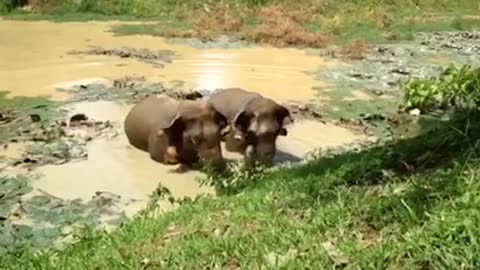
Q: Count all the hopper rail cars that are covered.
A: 0